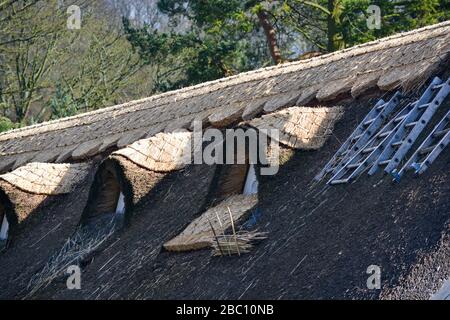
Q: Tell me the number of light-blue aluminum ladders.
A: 4